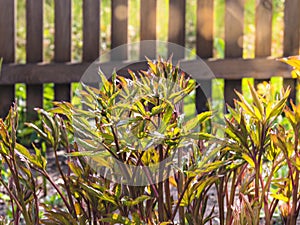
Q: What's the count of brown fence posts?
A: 11